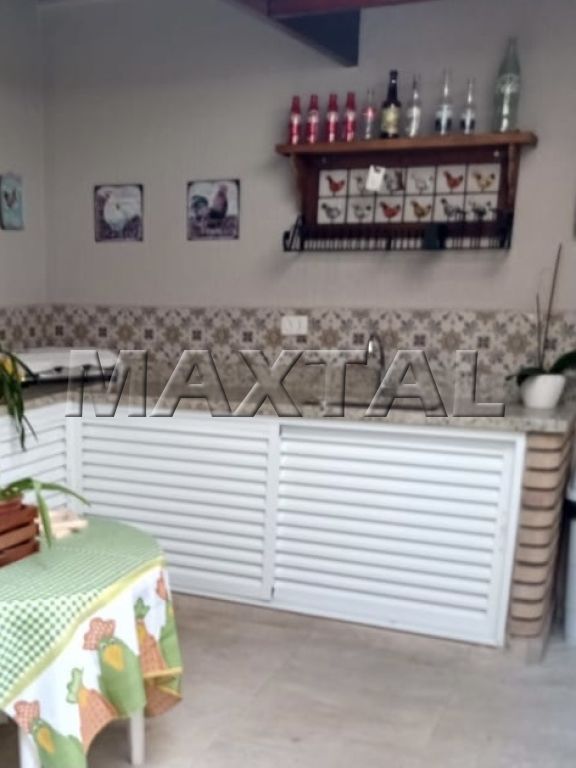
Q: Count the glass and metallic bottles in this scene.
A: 10